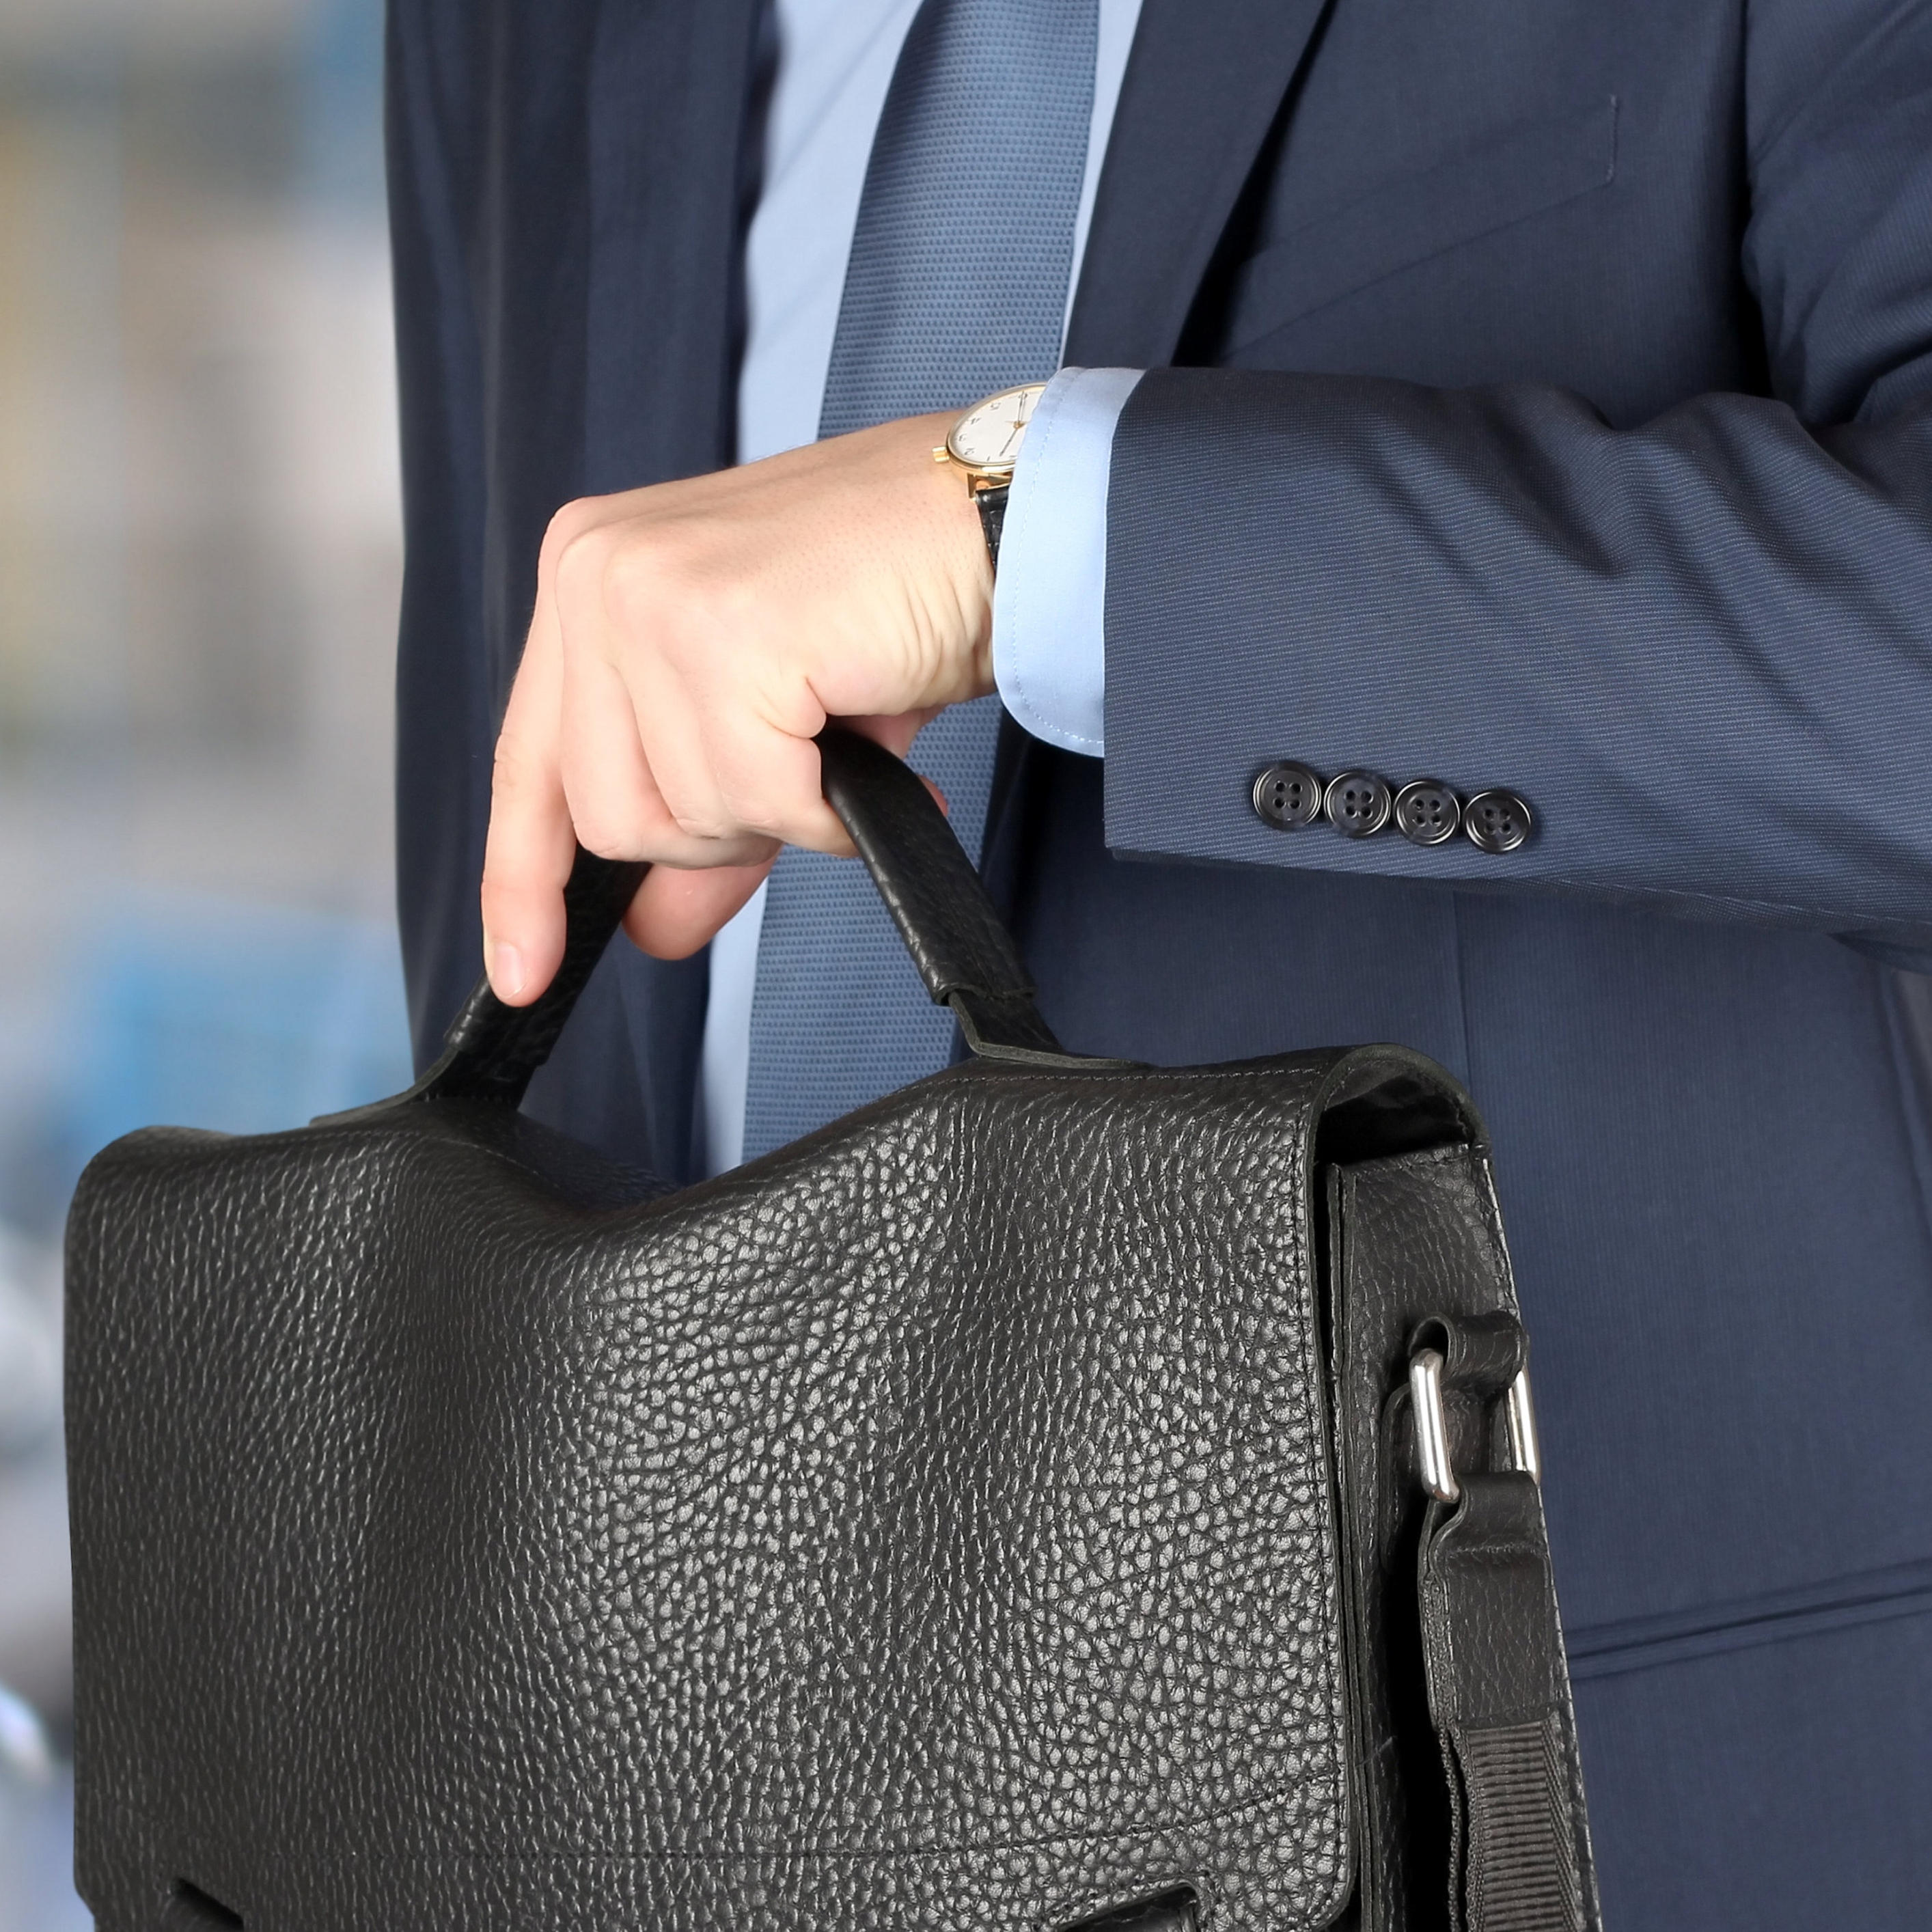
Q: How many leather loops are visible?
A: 2